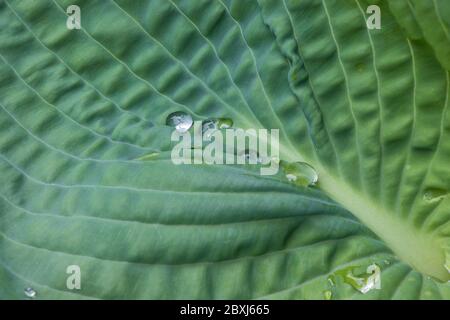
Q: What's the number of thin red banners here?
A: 0